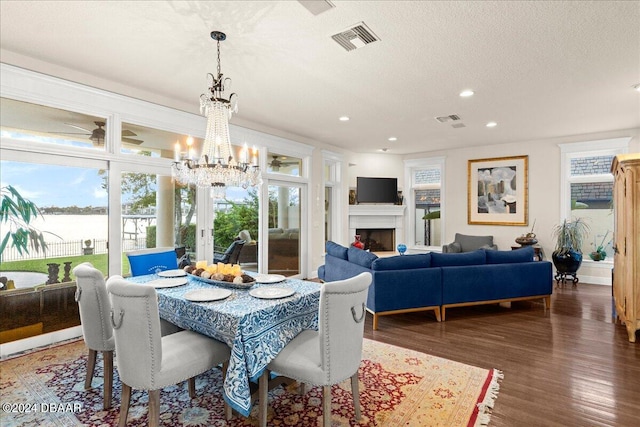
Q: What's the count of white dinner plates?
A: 5